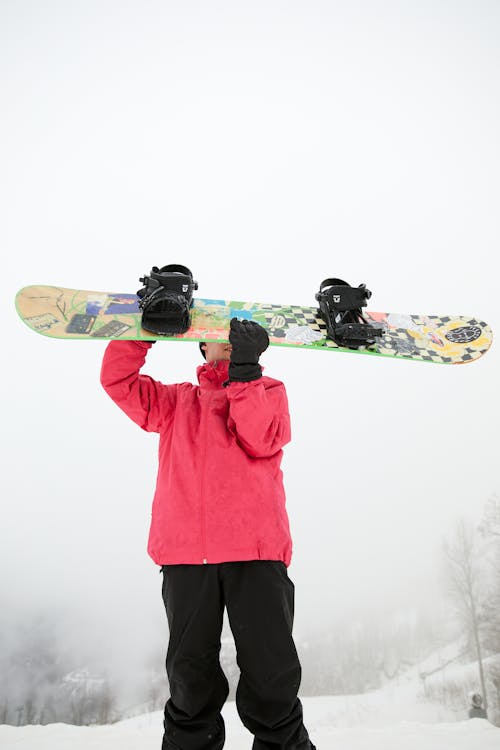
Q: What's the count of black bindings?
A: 2